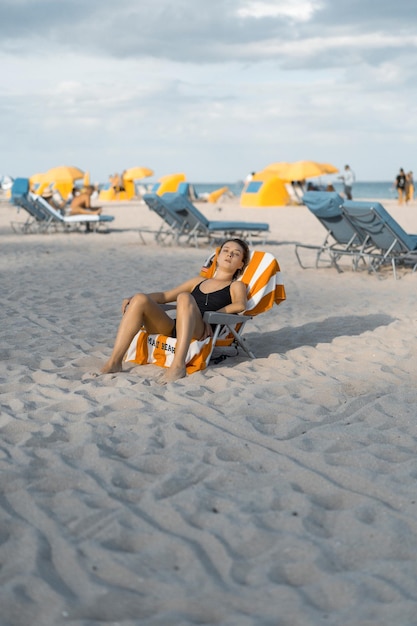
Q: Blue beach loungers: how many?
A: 6